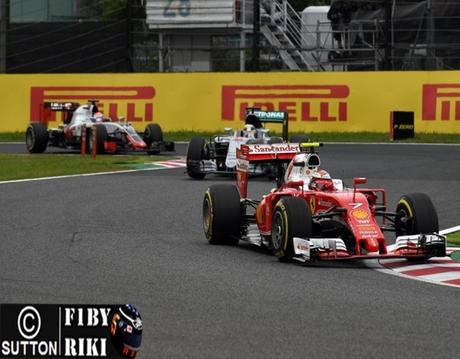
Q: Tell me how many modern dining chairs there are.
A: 0